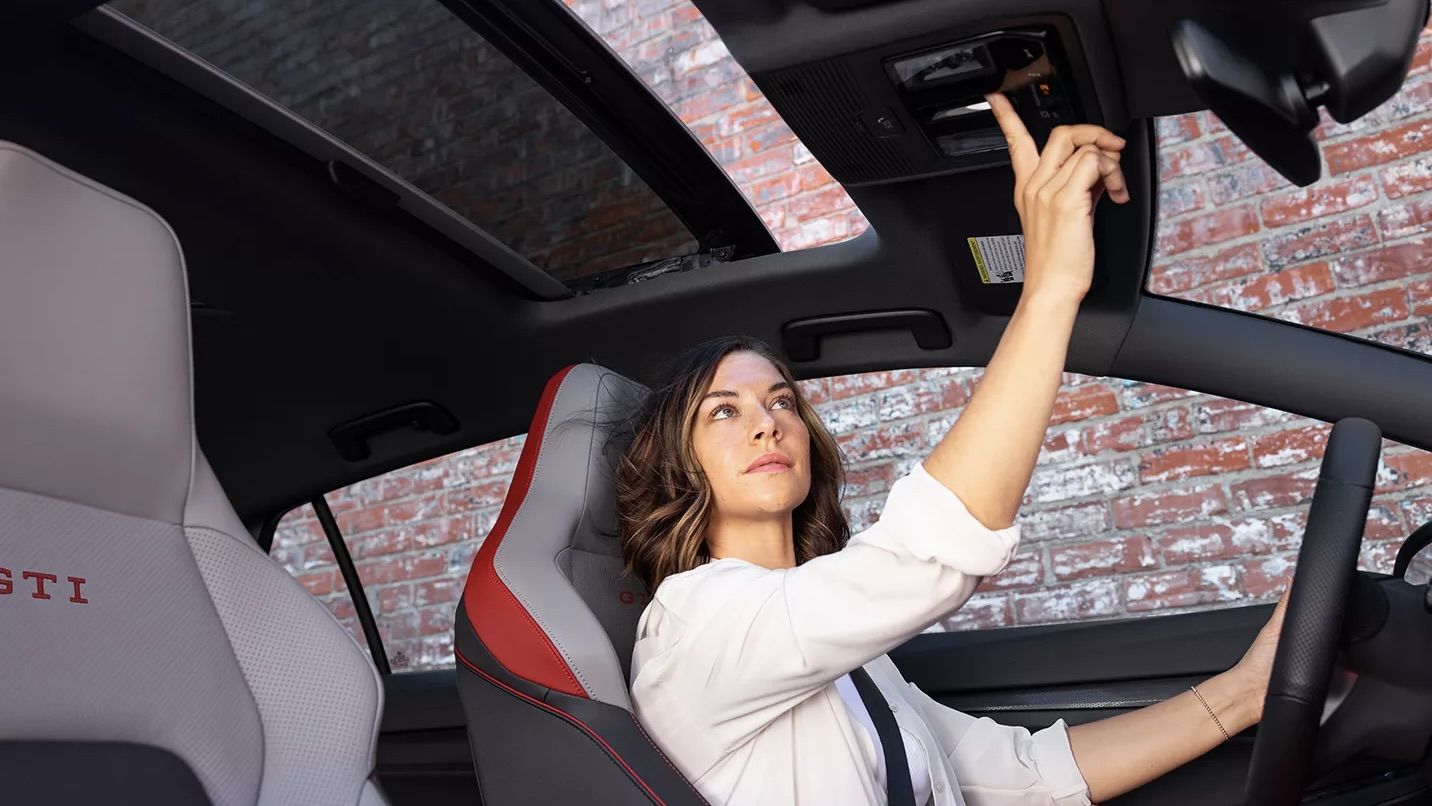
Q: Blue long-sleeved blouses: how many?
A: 0